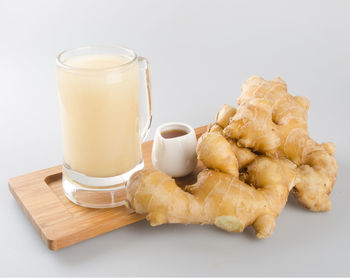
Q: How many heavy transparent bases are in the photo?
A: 1